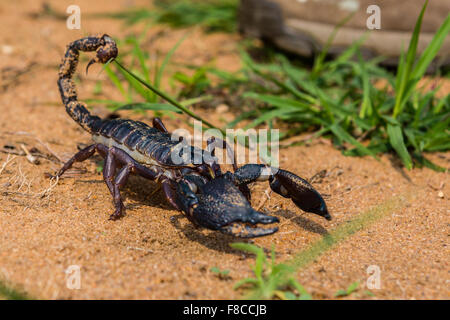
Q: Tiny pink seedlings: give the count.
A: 0